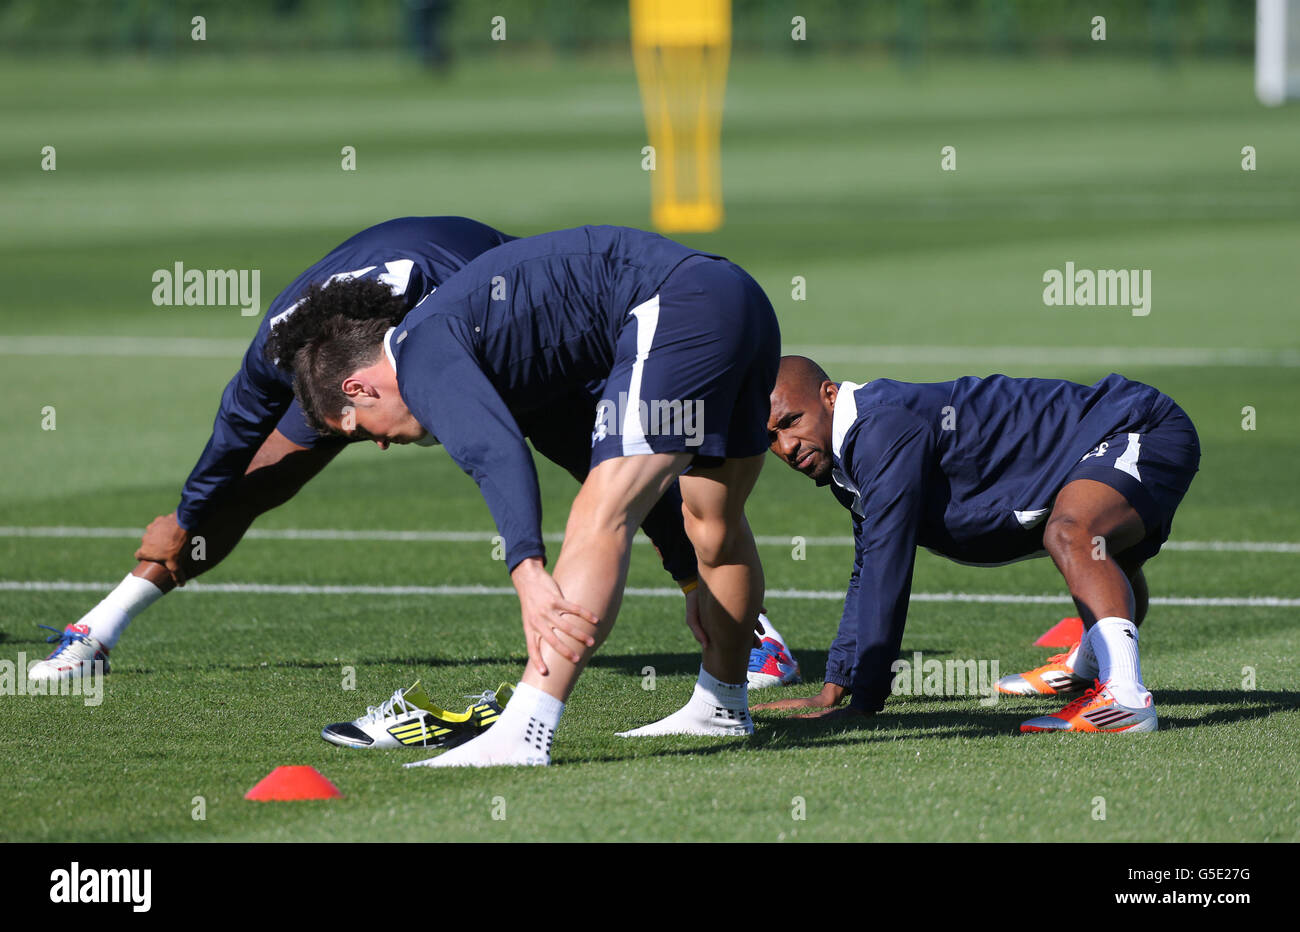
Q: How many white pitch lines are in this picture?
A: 3